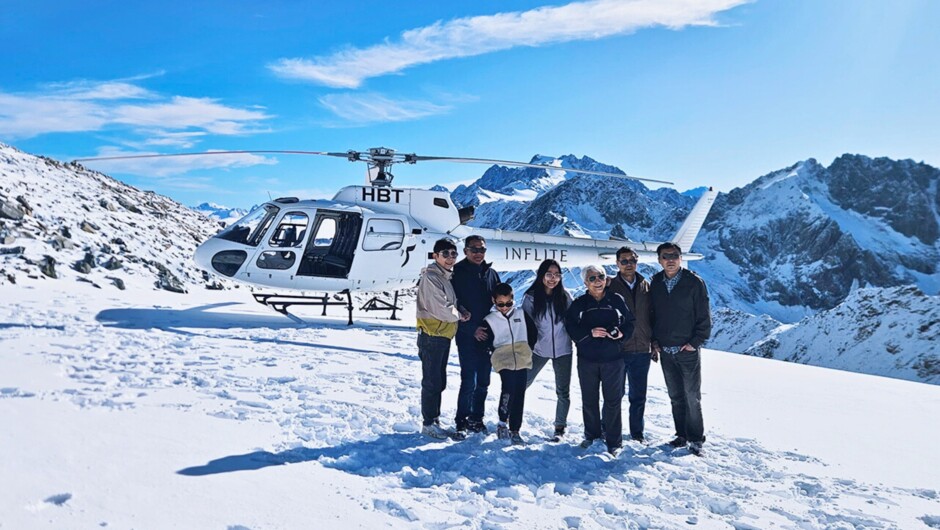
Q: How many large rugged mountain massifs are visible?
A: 2